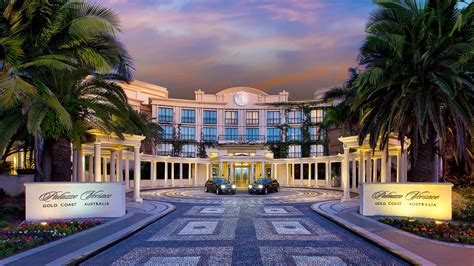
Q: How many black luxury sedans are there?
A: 2